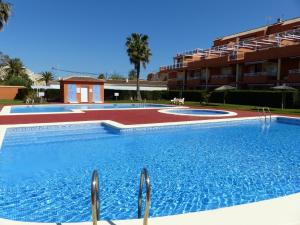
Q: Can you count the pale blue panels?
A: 2